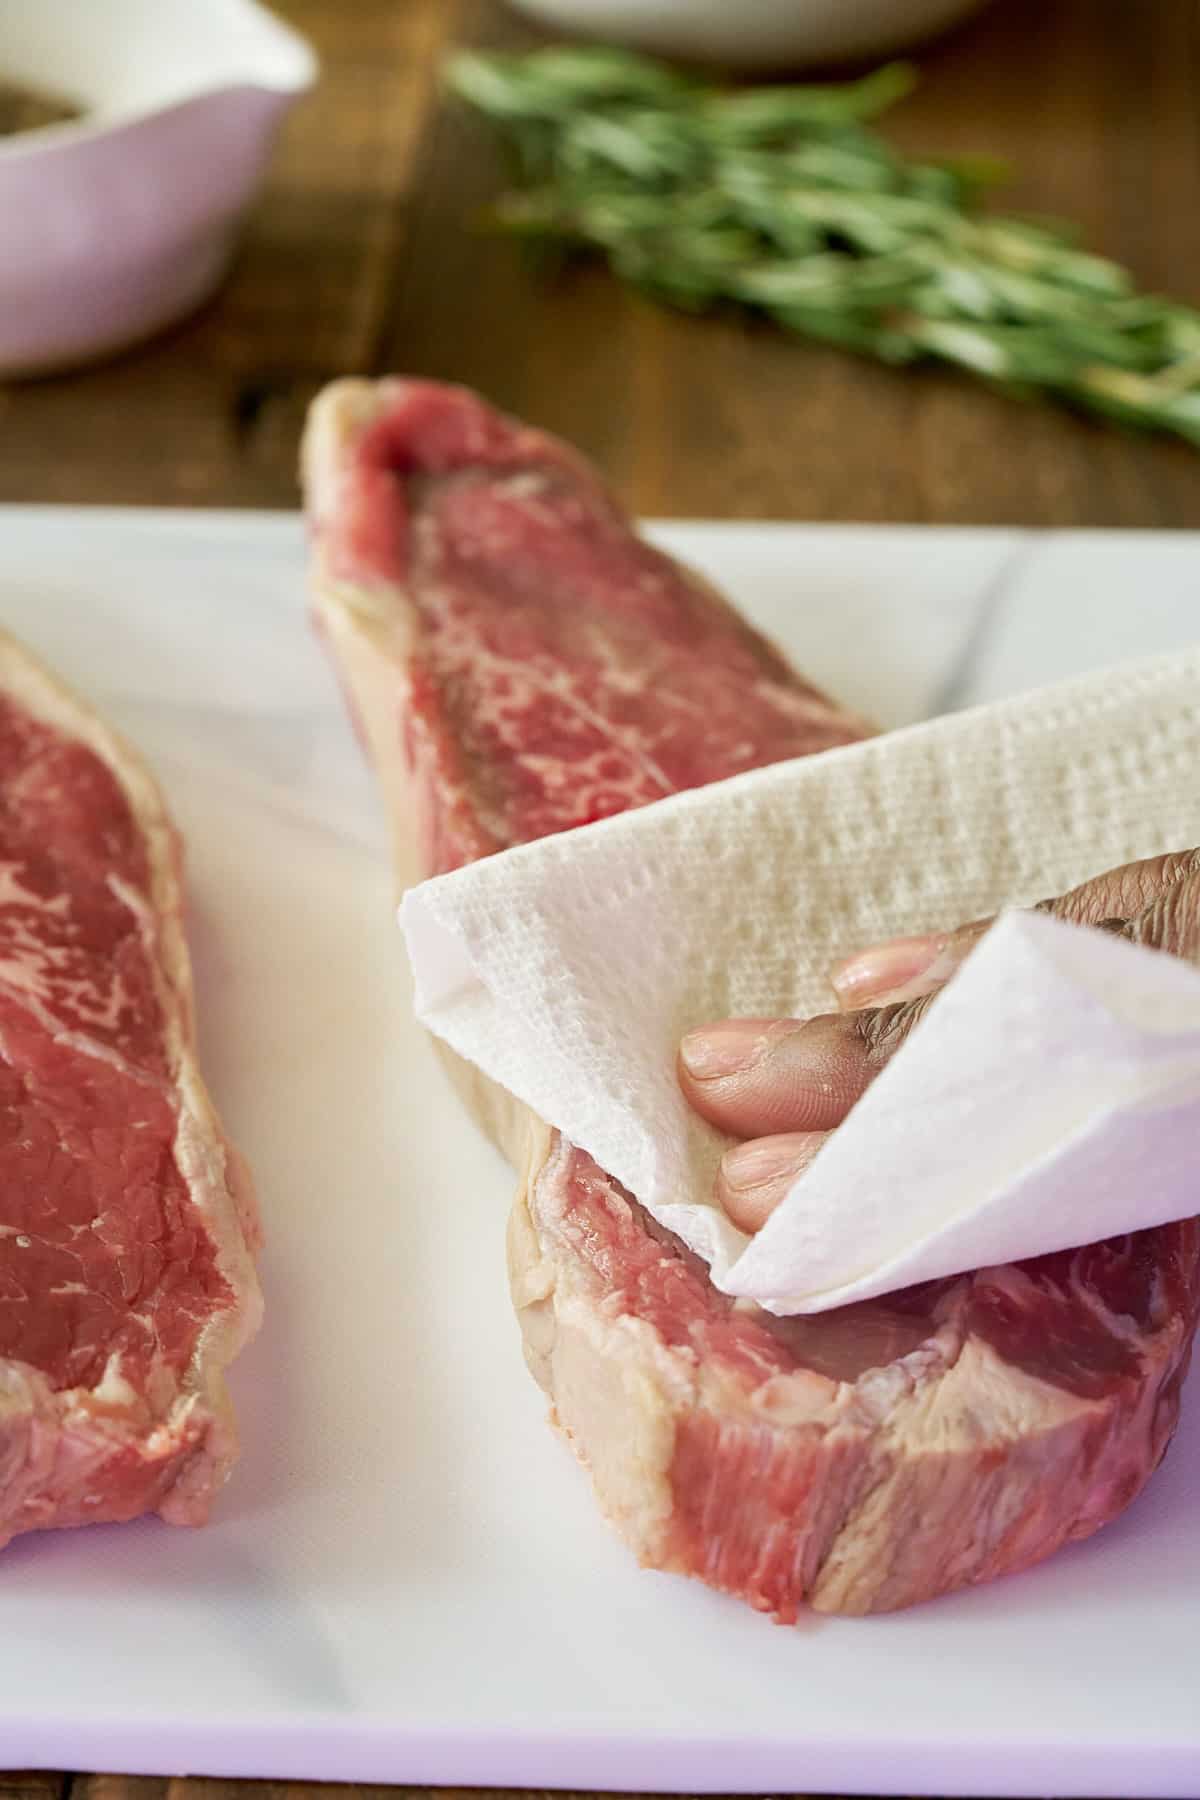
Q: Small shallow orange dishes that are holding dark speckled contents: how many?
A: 0